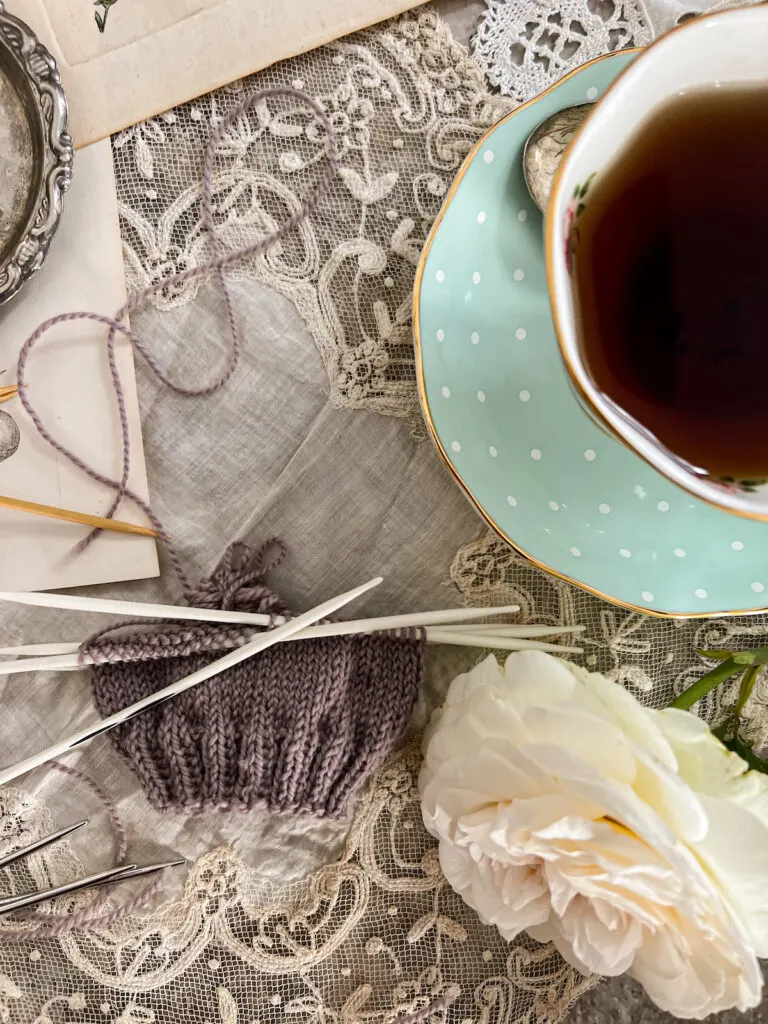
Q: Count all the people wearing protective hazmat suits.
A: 0